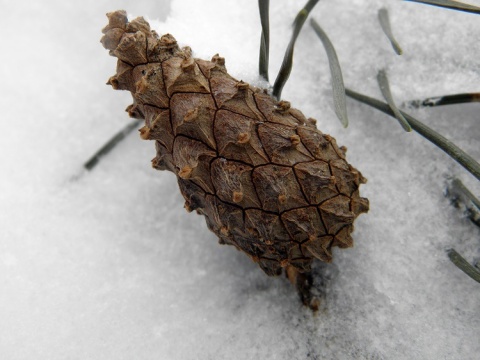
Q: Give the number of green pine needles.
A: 11